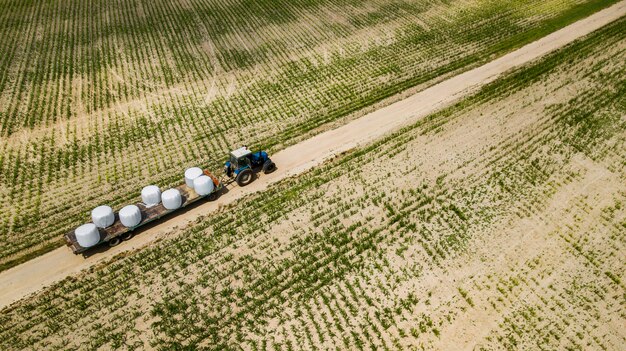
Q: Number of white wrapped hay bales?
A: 7